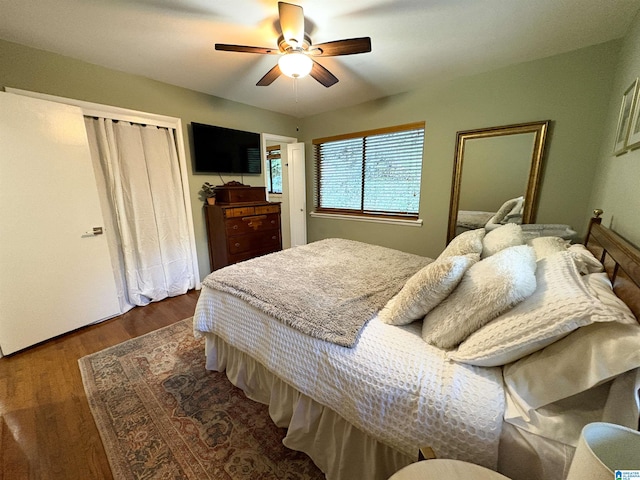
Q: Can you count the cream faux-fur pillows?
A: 4